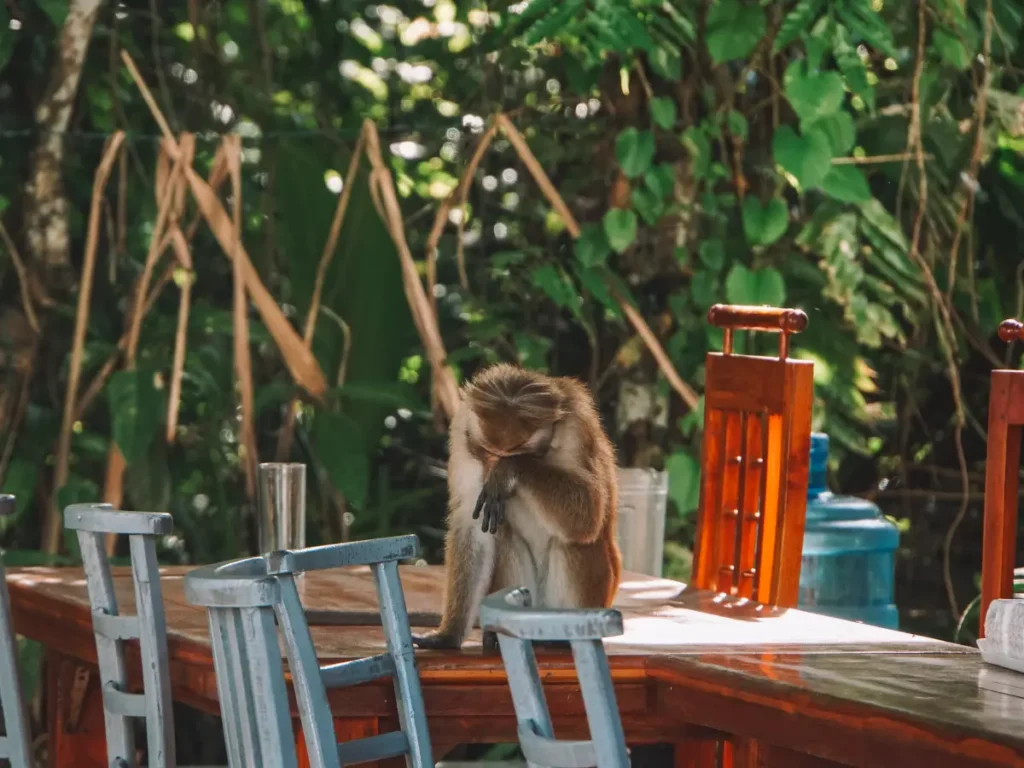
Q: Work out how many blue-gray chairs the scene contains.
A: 5